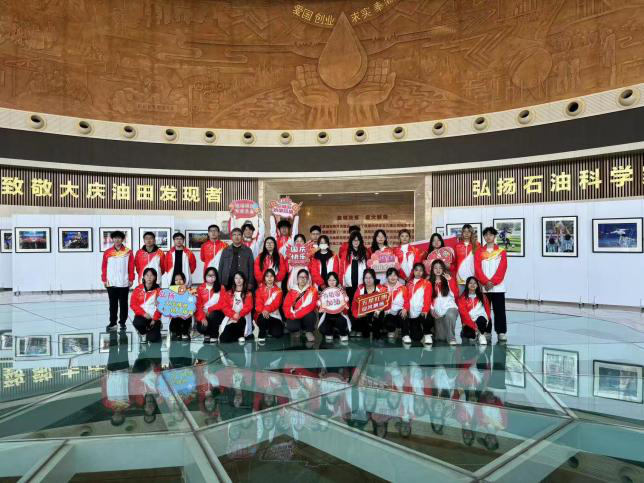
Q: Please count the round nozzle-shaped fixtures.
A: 15